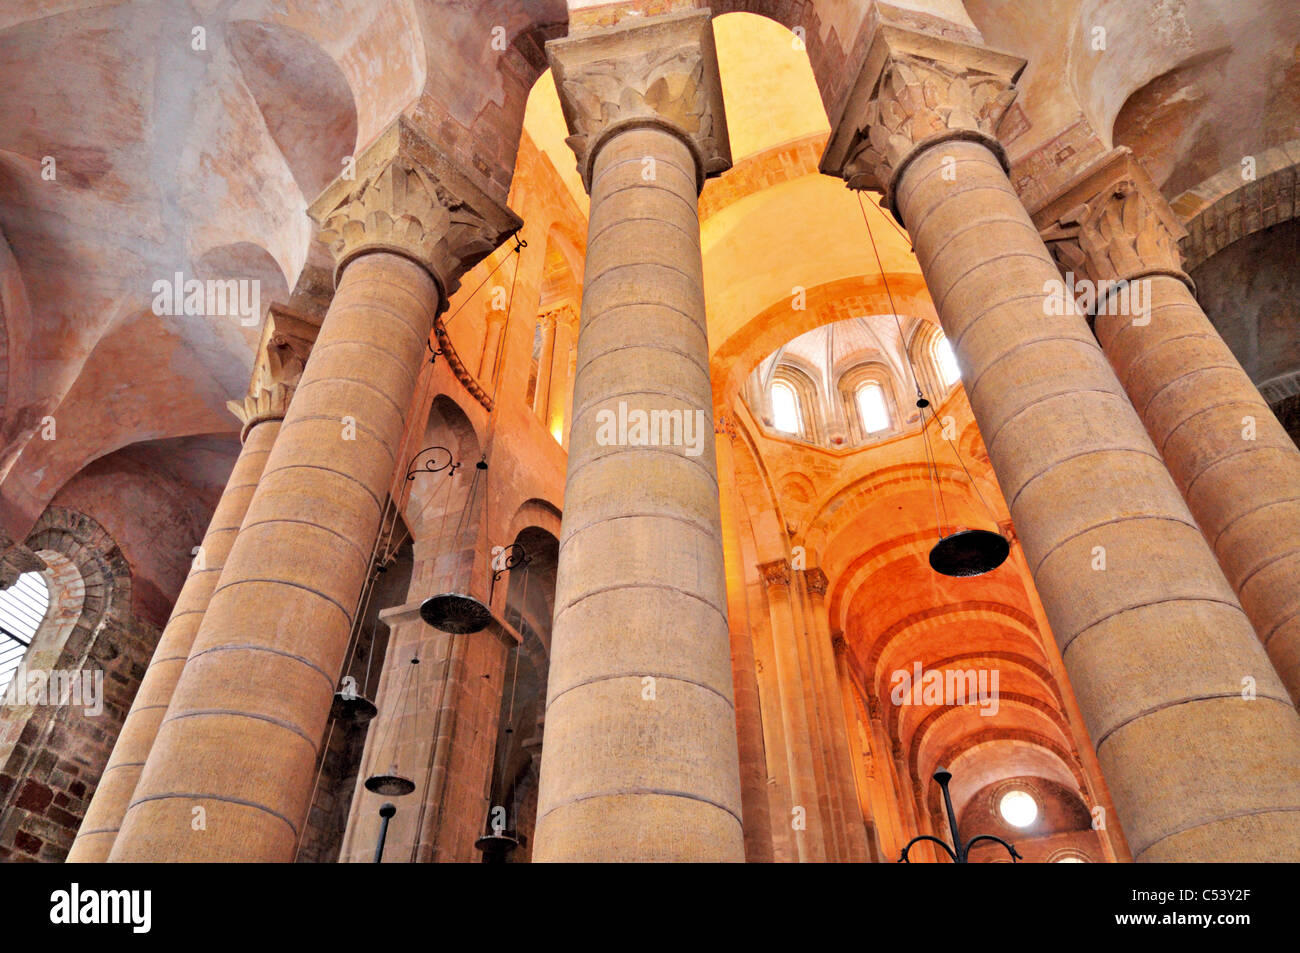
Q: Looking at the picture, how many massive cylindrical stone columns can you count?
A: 5